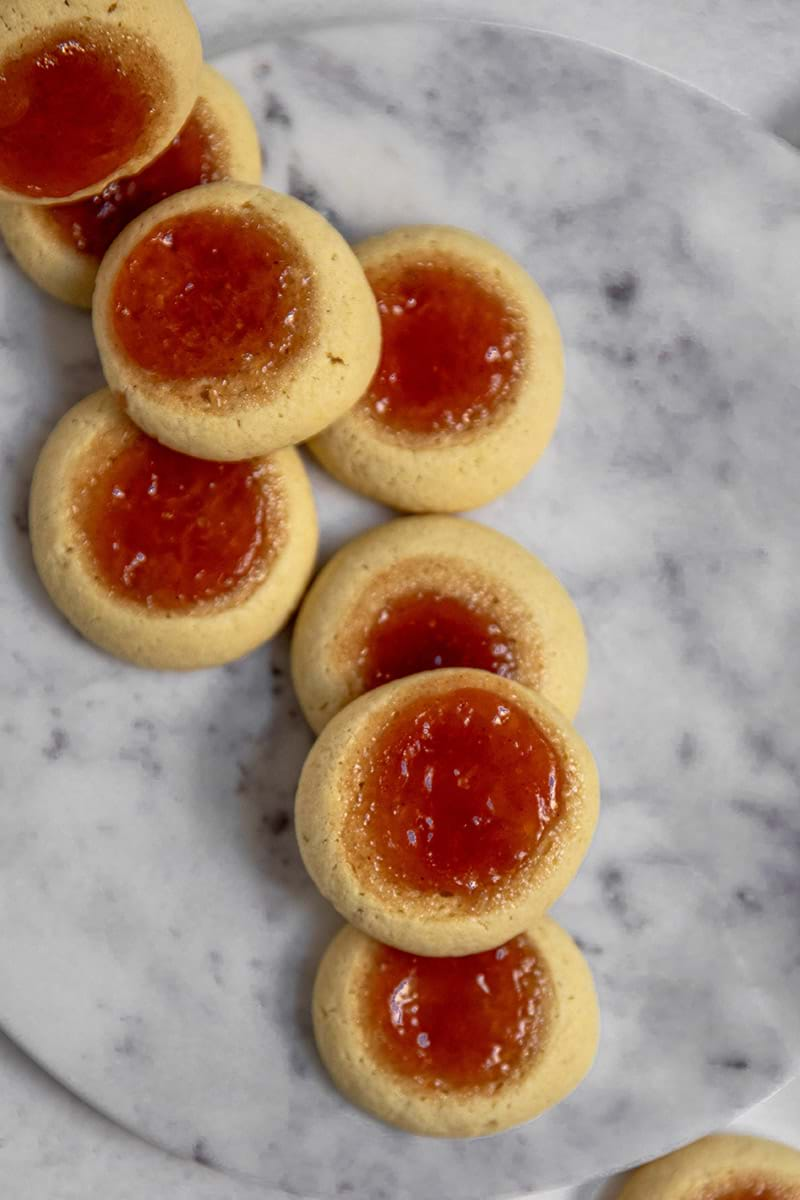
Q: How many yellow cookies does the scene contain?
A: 9